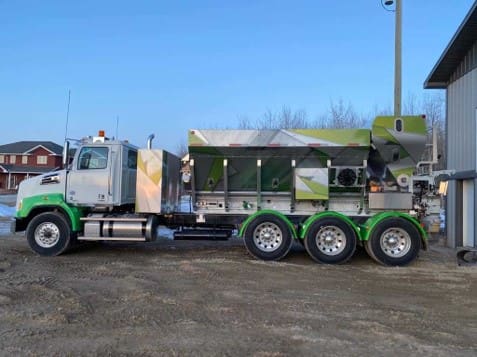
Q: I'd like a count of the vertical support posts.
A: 6